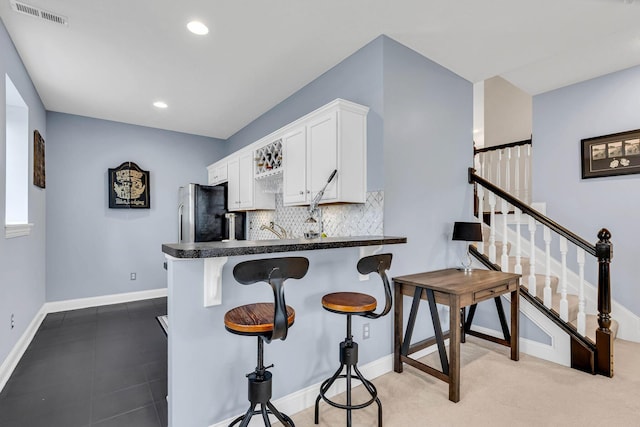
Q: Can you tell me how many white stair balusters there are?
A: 14